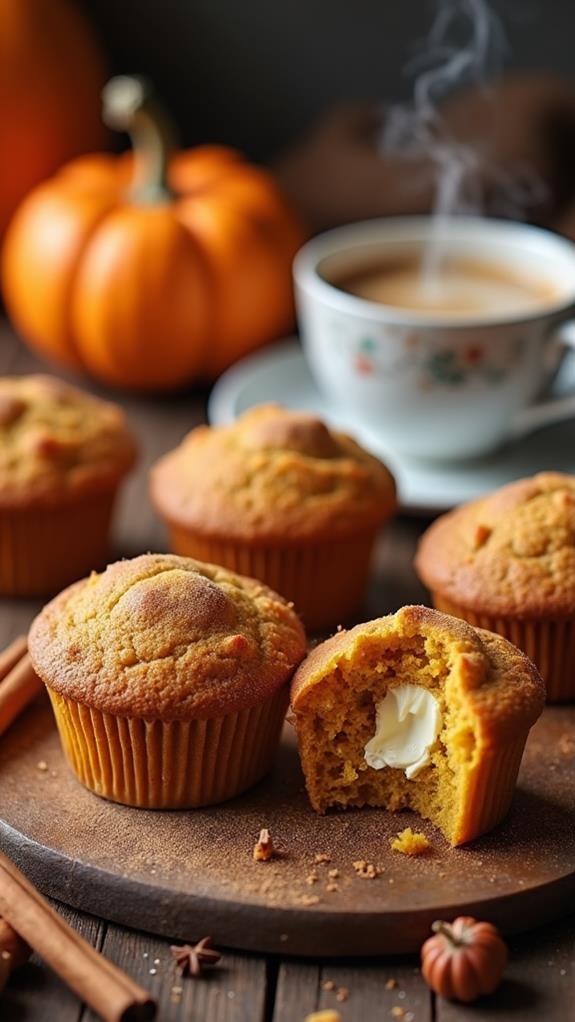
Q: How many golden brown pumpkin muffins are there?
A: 5